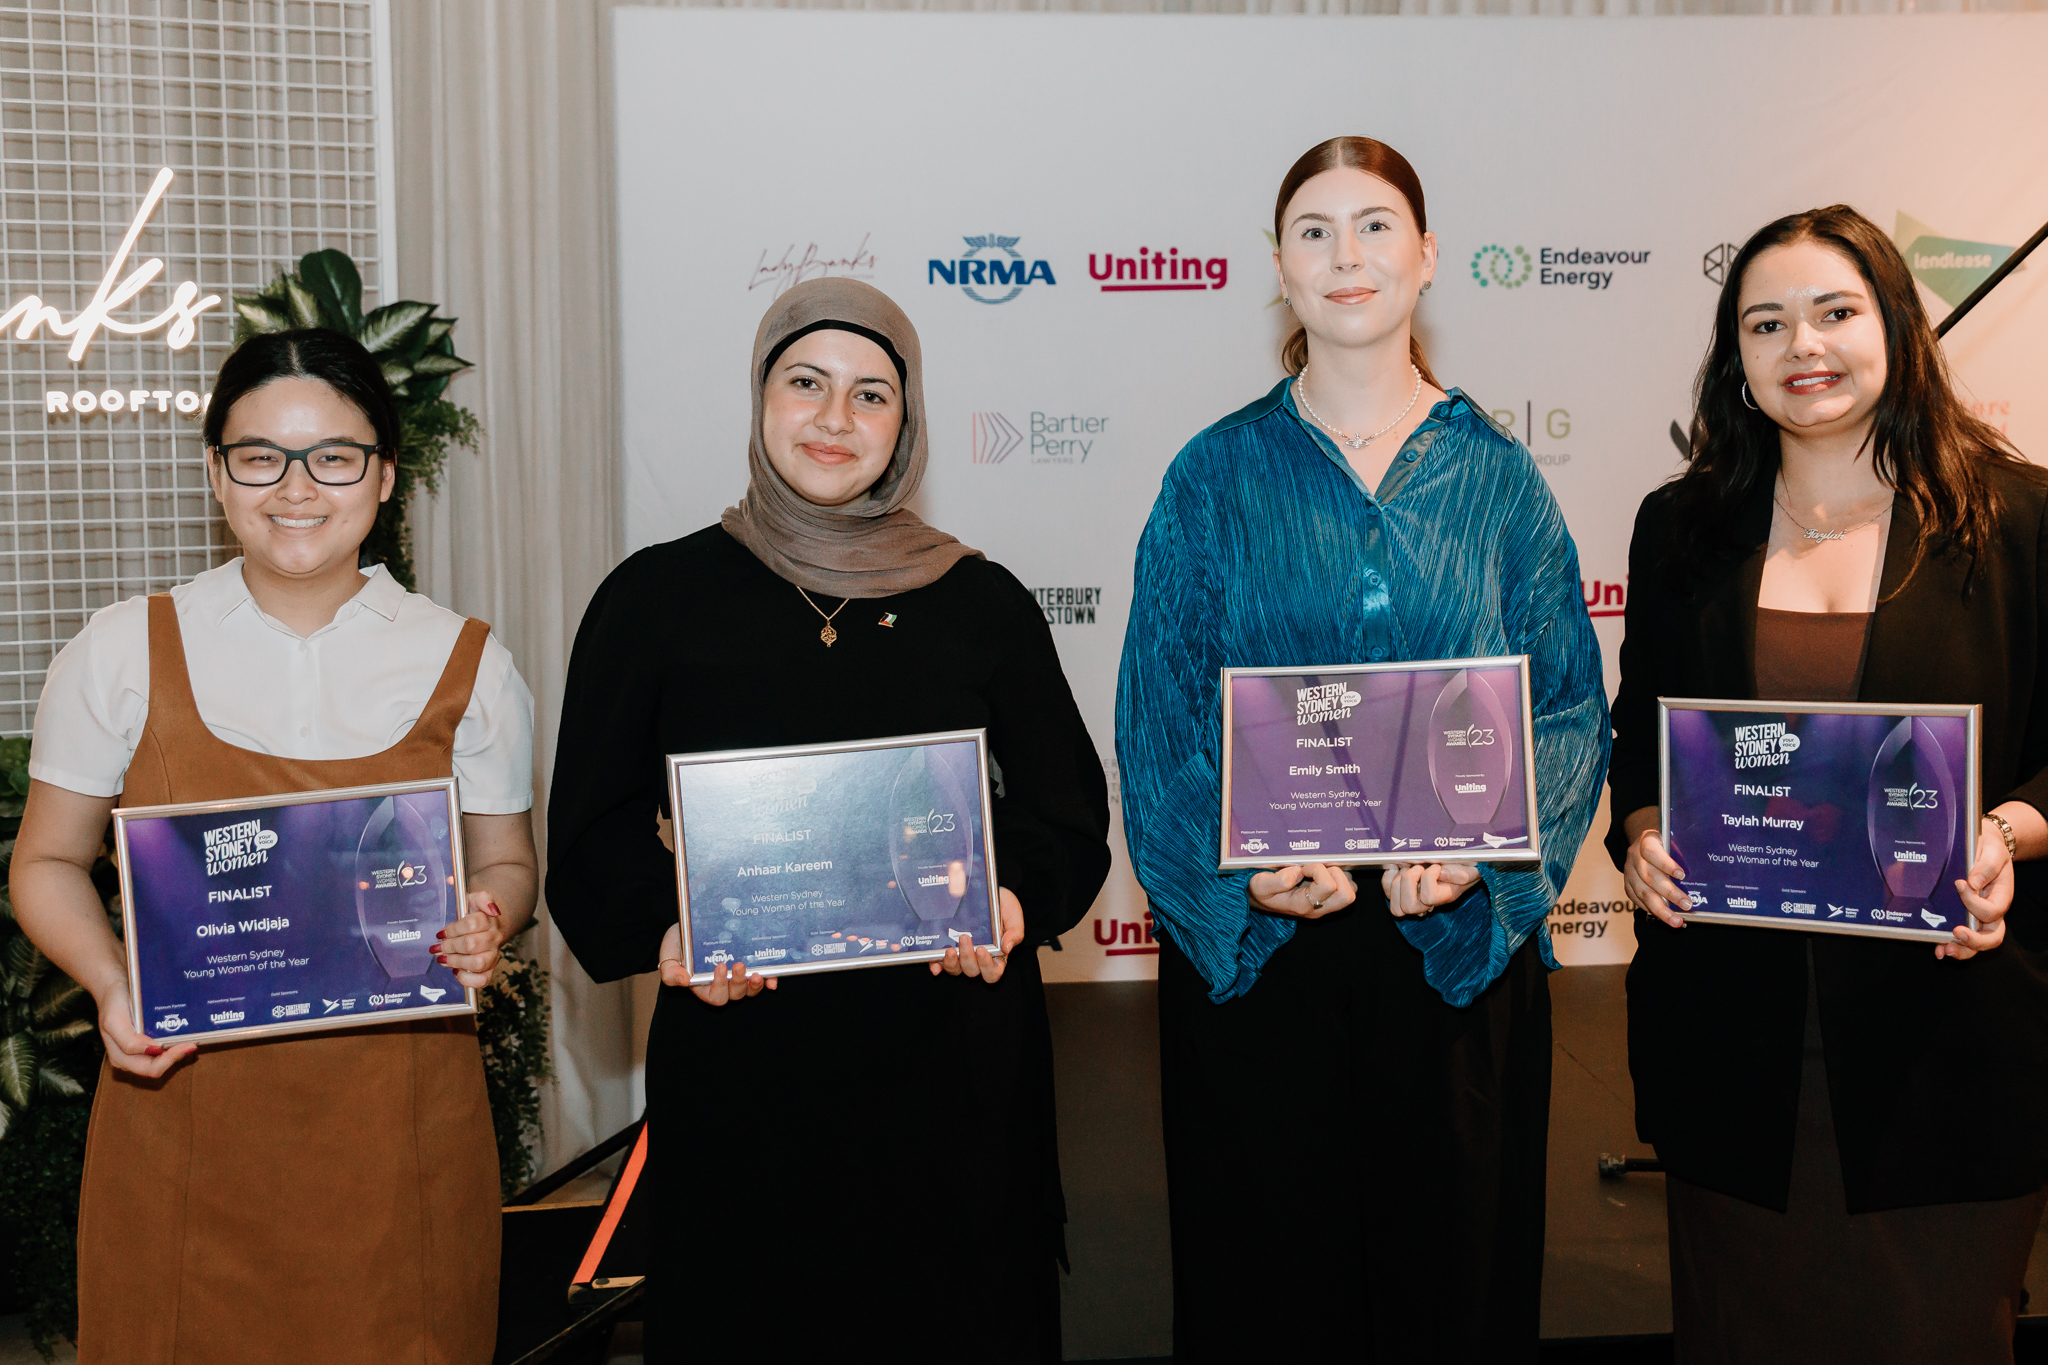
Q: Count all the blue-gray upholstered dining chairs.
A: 0